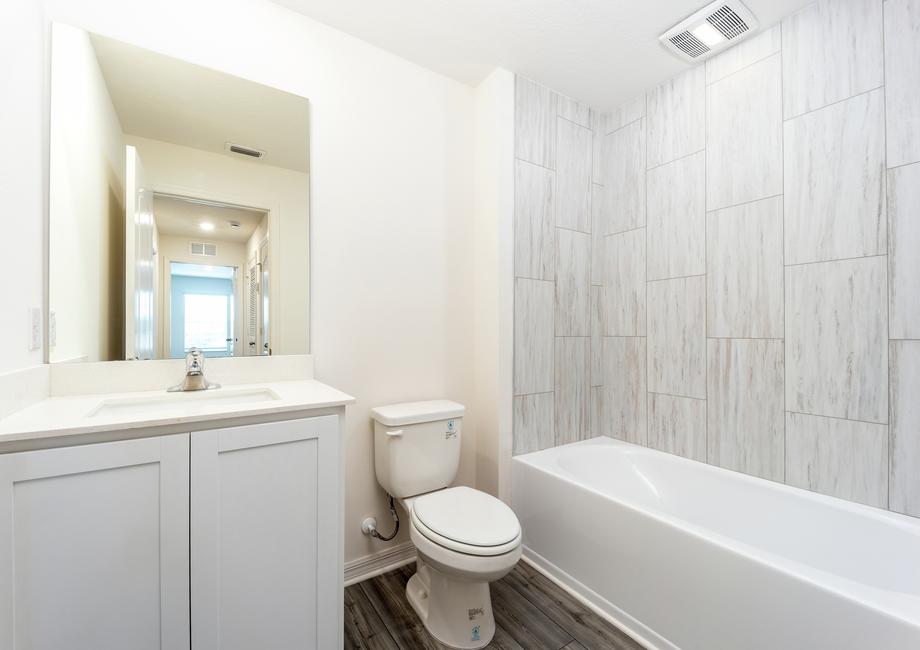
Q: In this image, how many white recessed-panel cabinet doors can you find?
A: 2